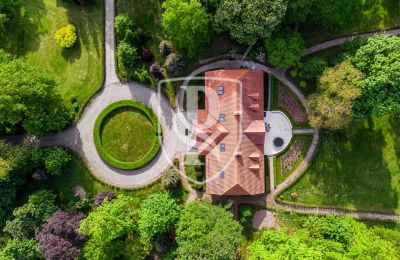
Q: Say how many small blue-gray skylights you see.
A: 4